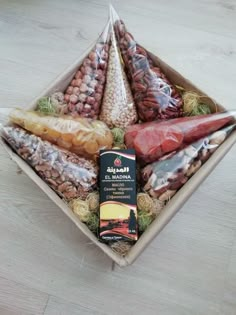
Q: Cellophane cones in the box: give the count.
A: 7